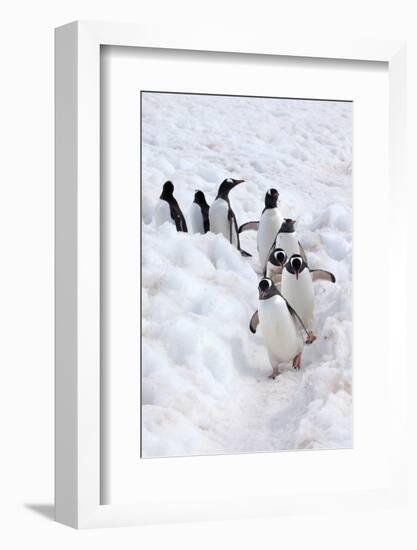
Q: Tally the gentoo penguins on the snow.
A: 8